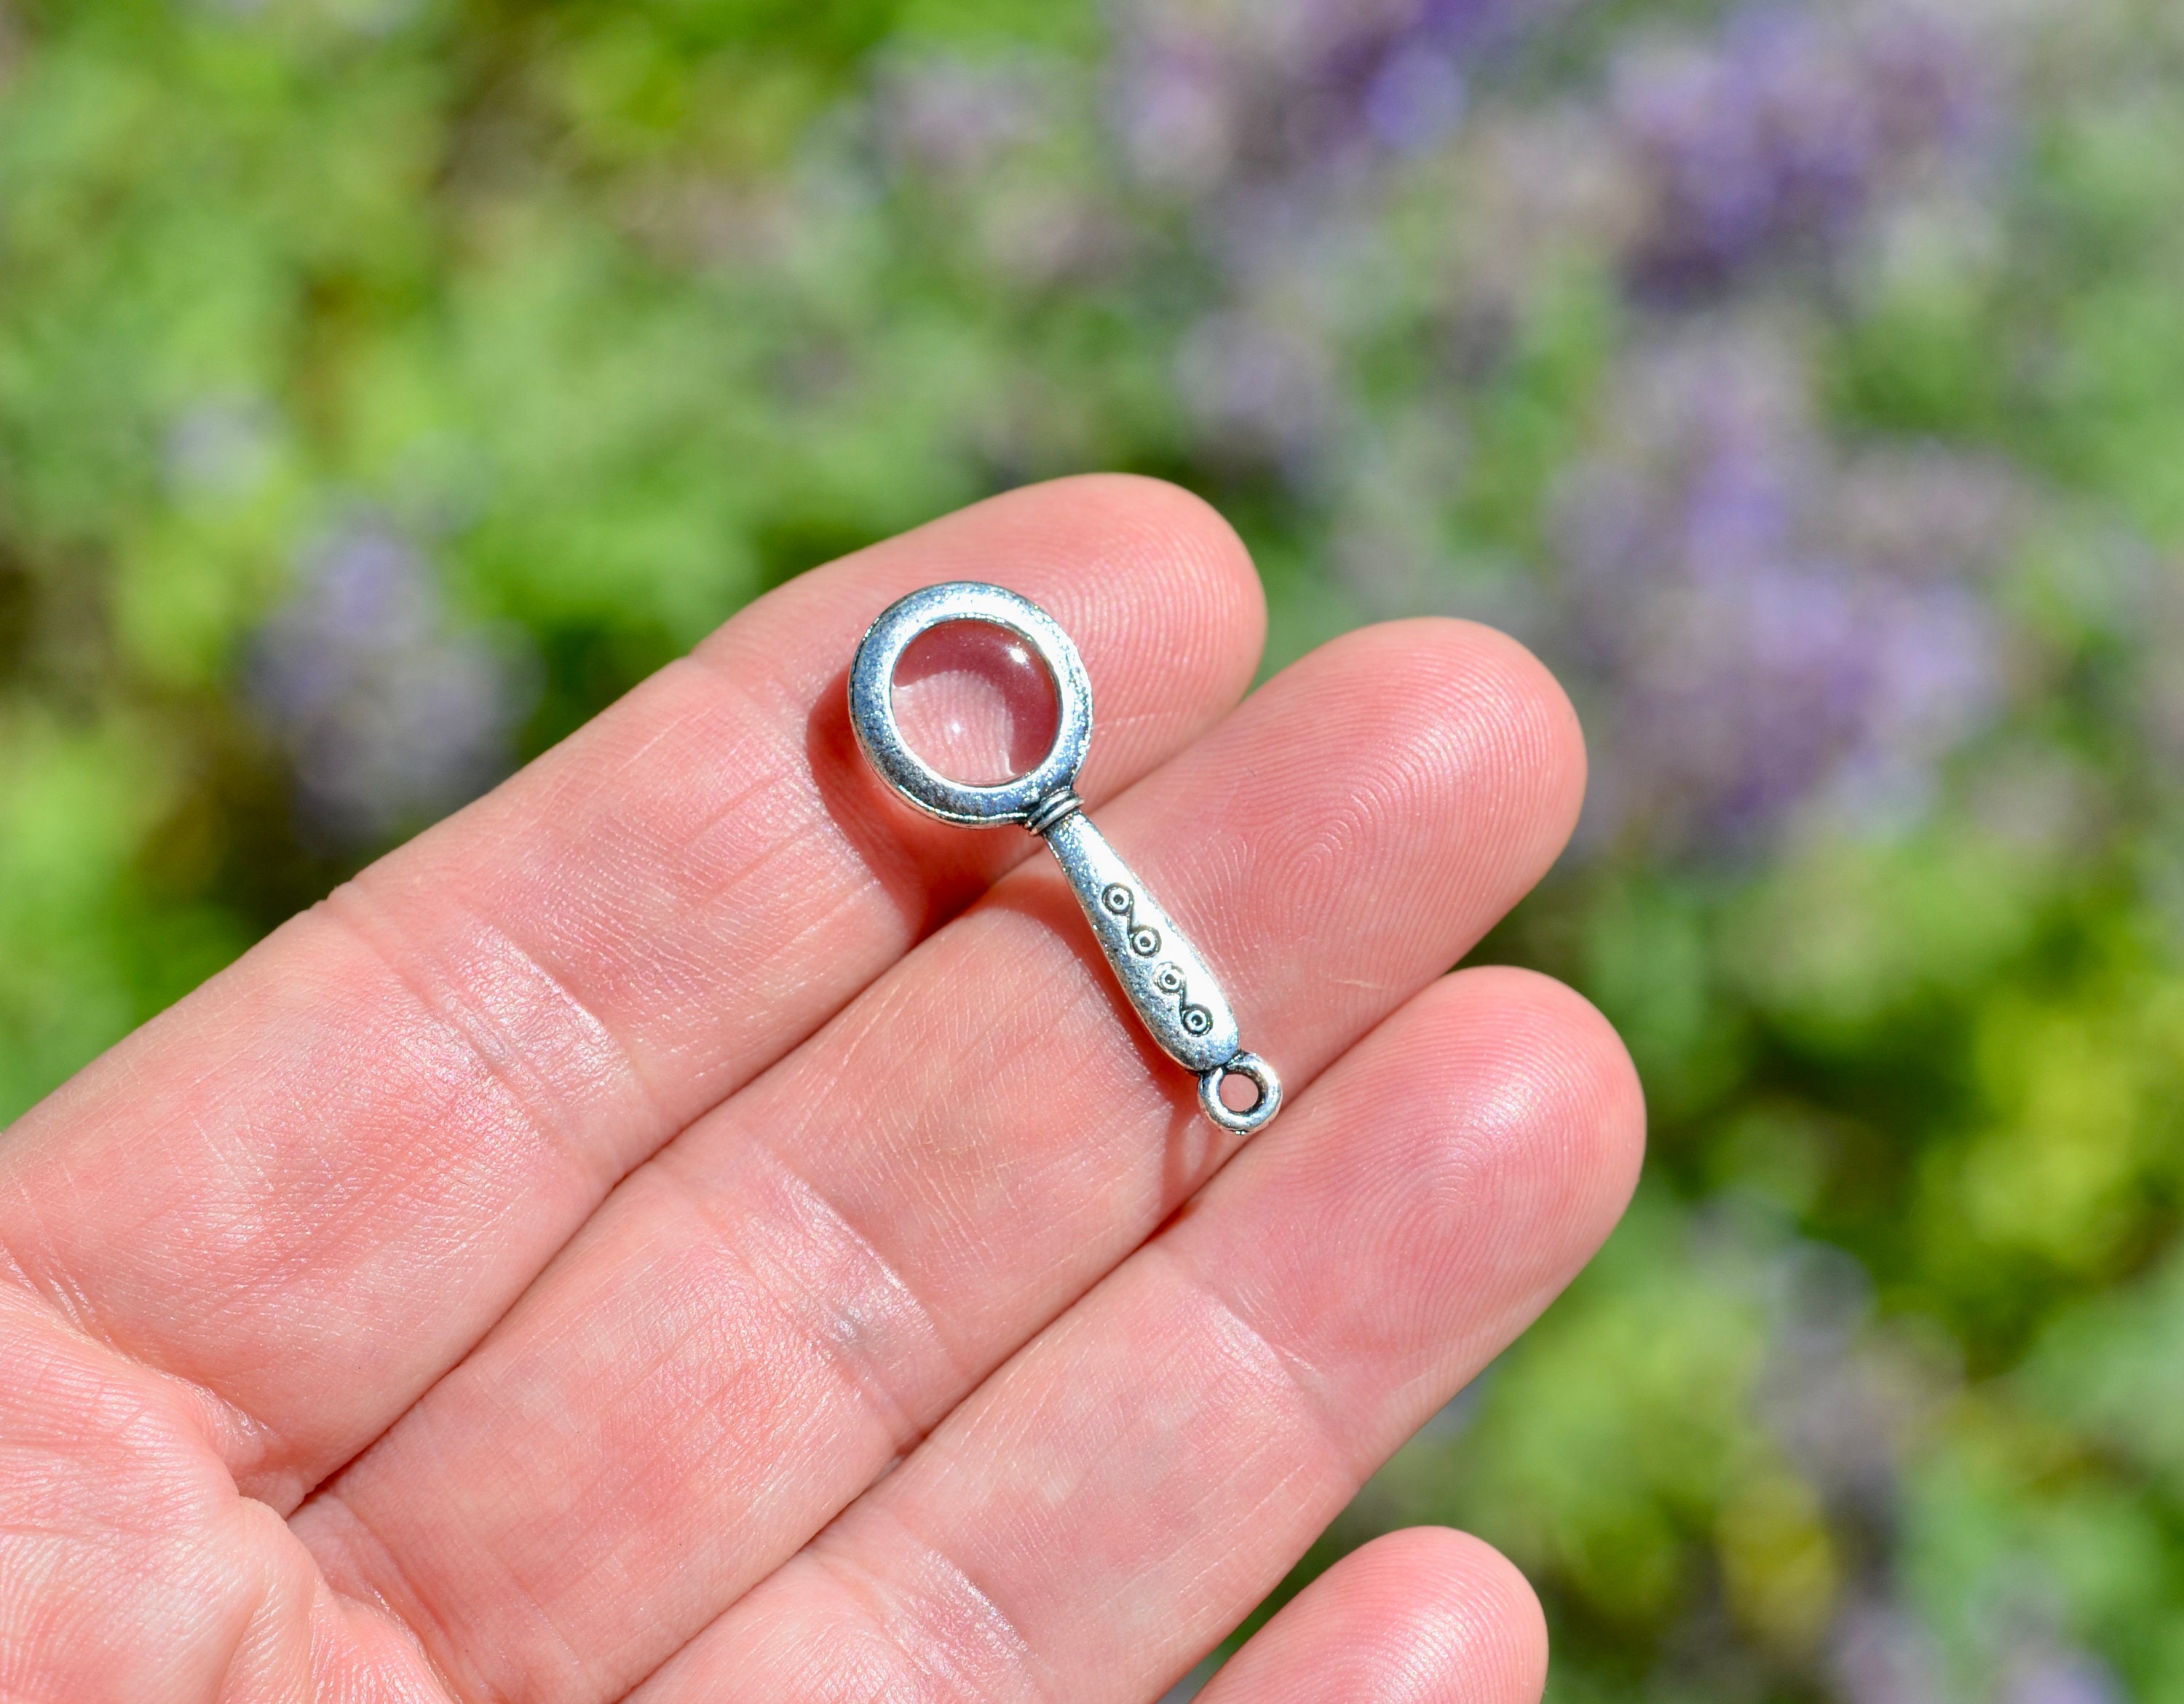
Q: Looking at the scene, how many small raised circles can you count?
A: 4